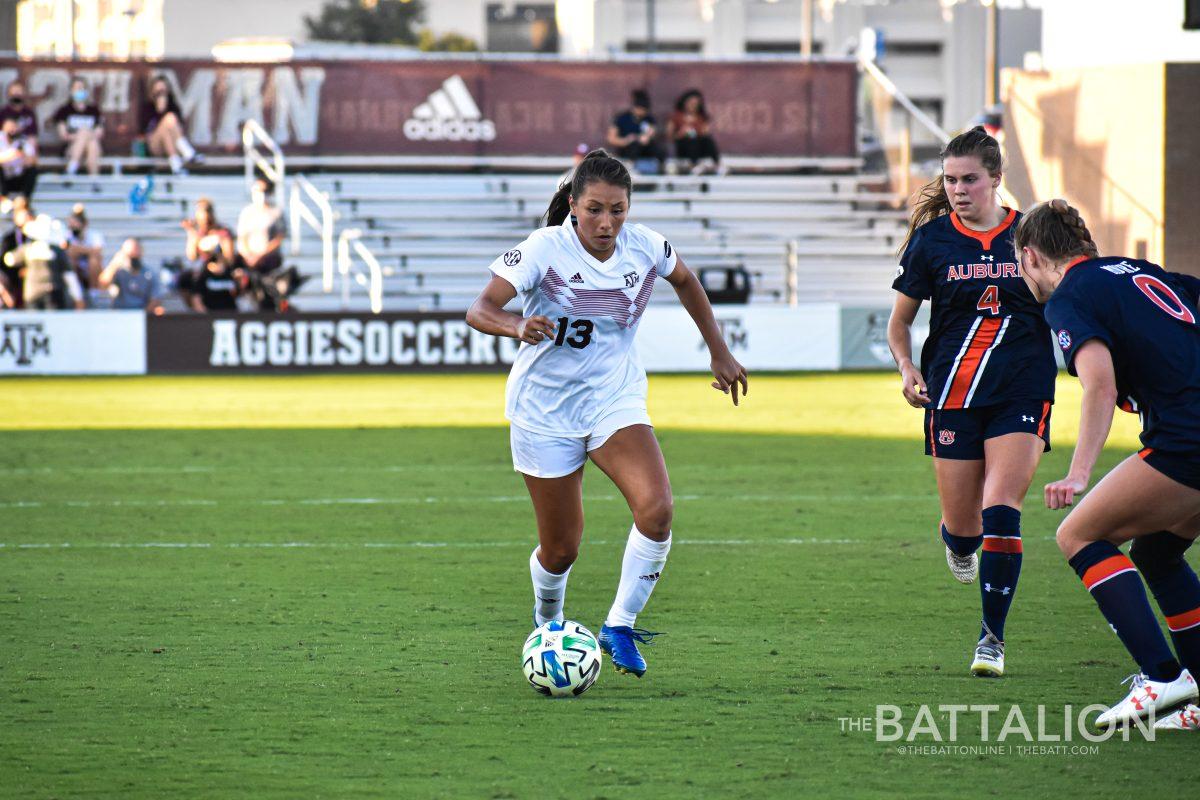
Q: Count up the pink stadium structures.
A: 0